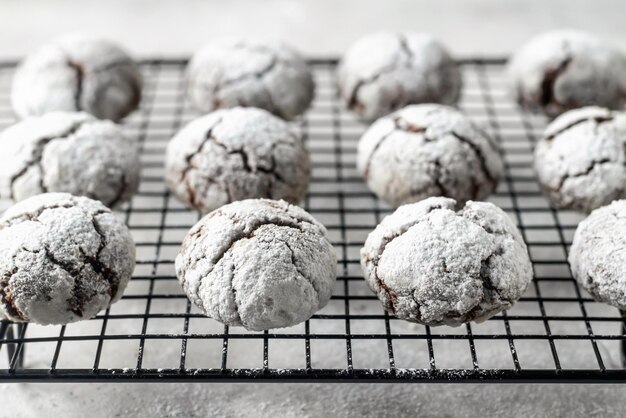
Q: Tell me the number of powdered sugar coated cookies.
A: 12